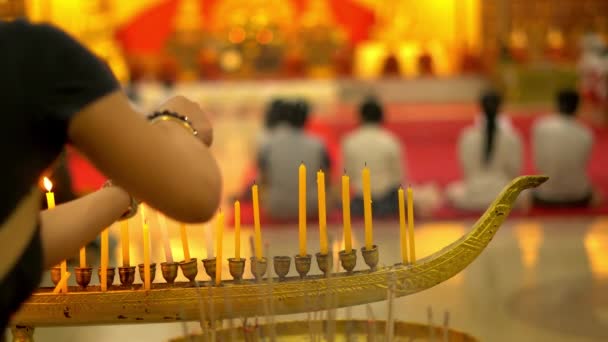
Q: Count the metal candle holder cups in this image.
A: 15